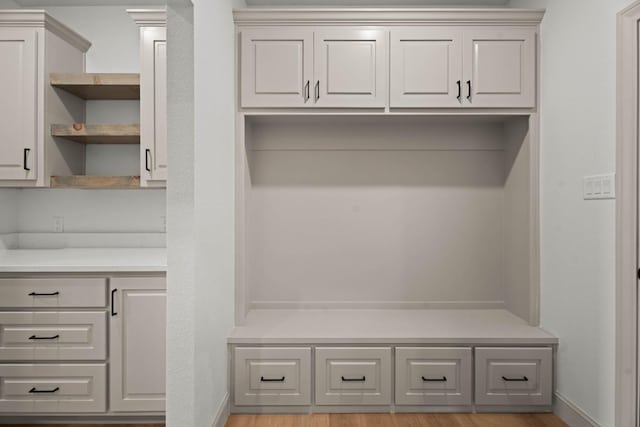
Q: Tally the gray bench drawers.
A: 4